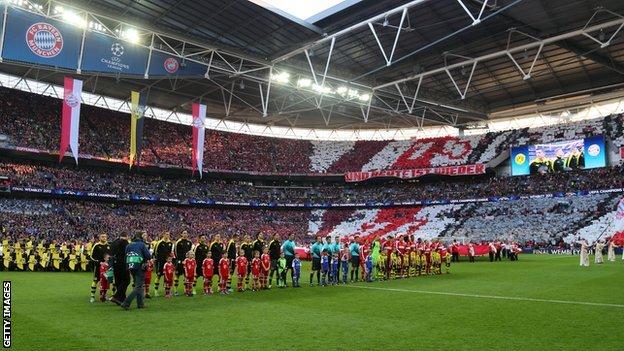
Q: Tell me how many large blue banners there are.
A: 3